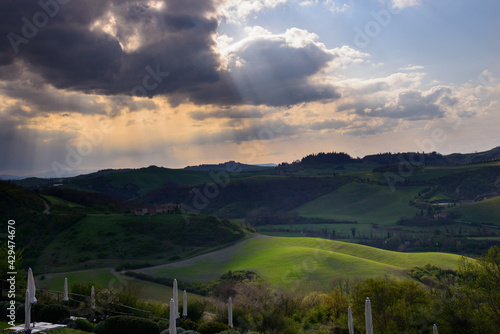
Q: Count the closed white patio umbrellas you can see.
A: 11